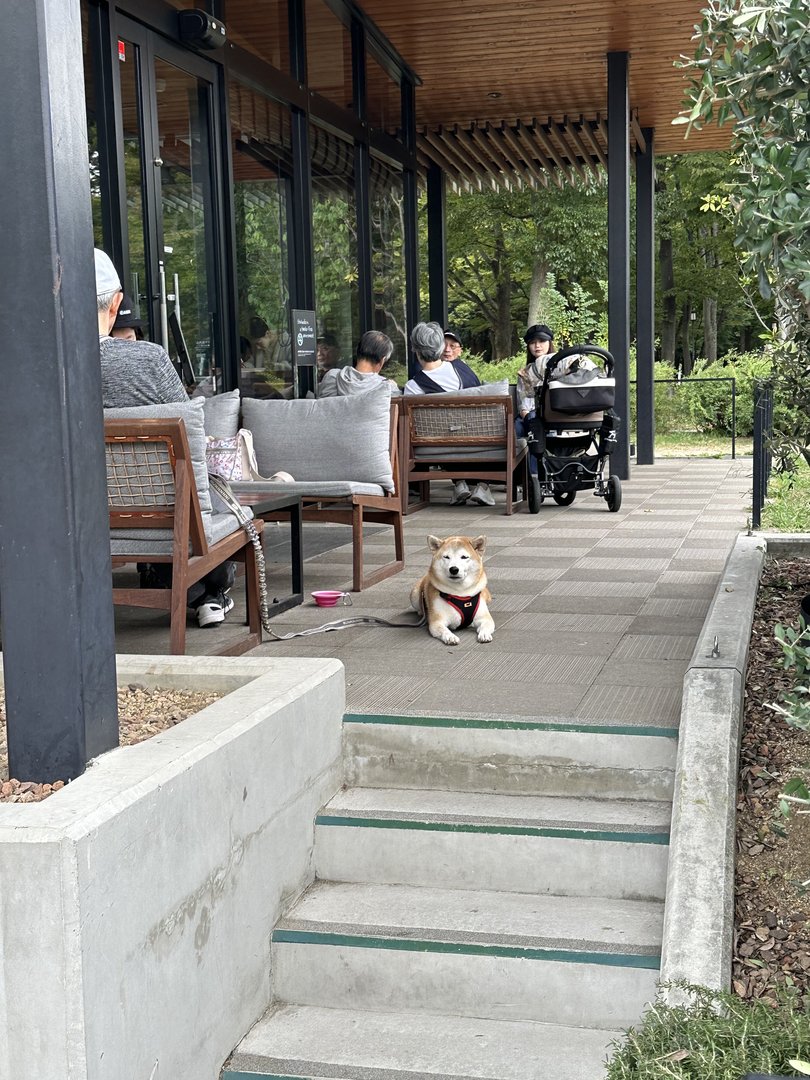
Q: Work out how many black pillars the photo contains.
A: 4